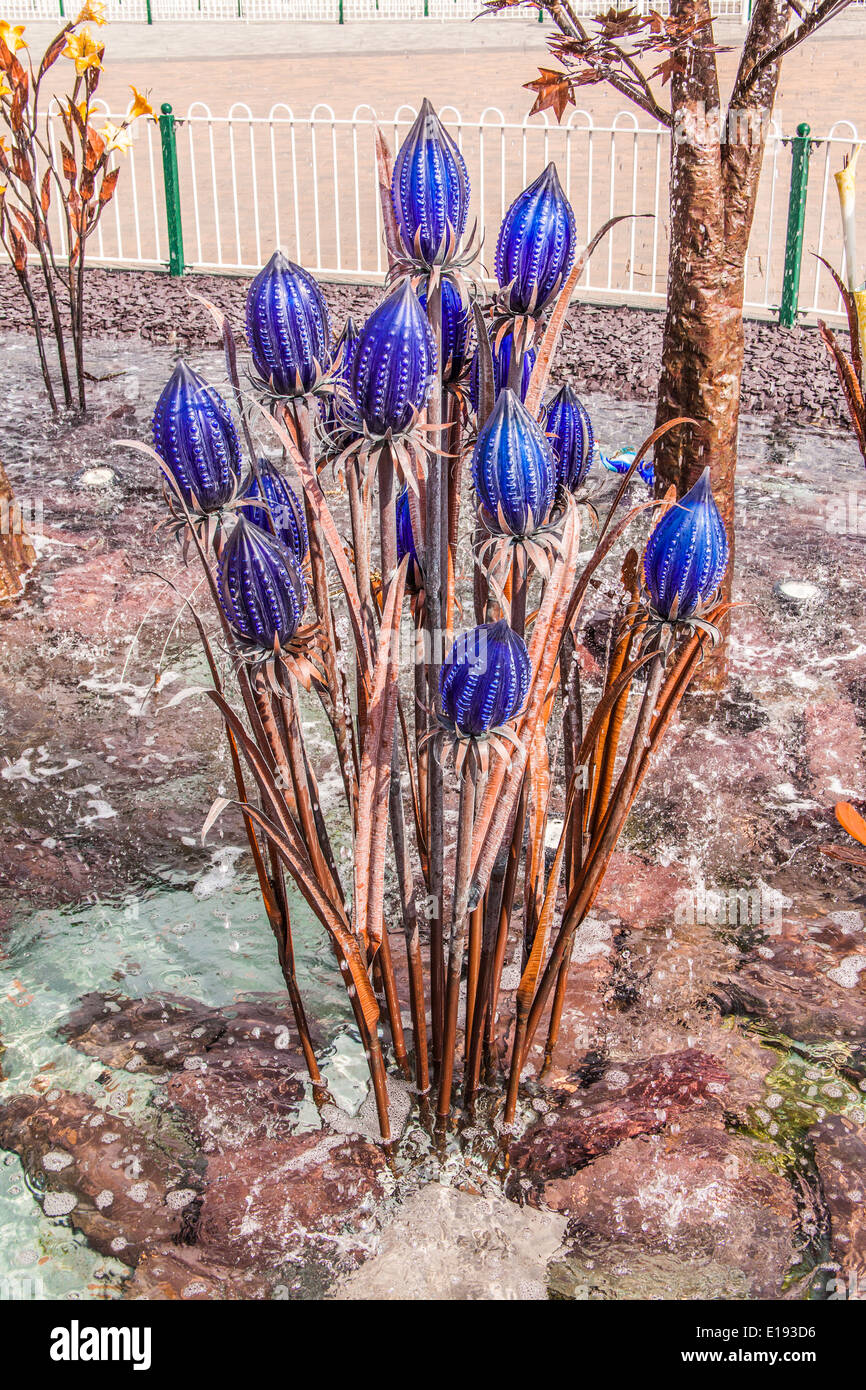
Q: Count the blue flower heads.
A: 15